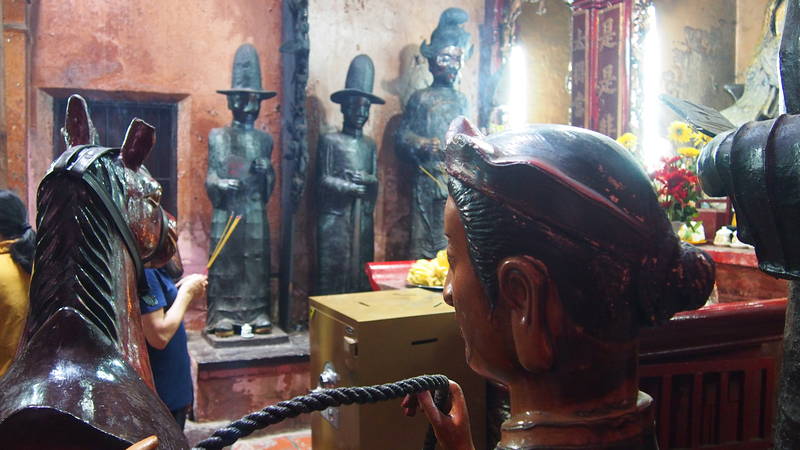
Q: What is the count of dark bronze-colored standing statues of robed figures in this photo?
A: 3